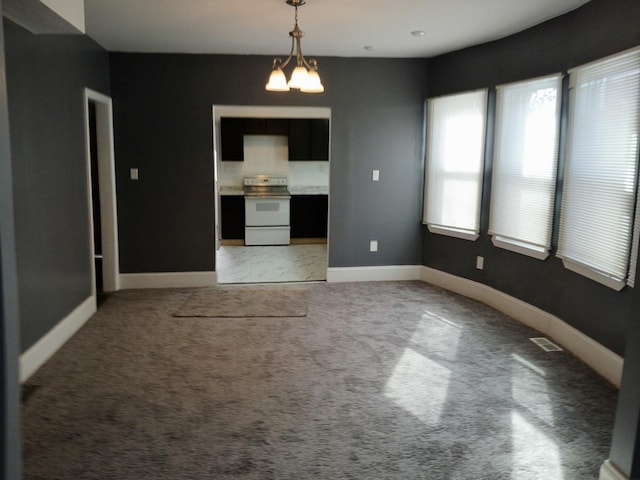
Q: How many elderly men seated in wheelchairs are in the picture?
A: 0